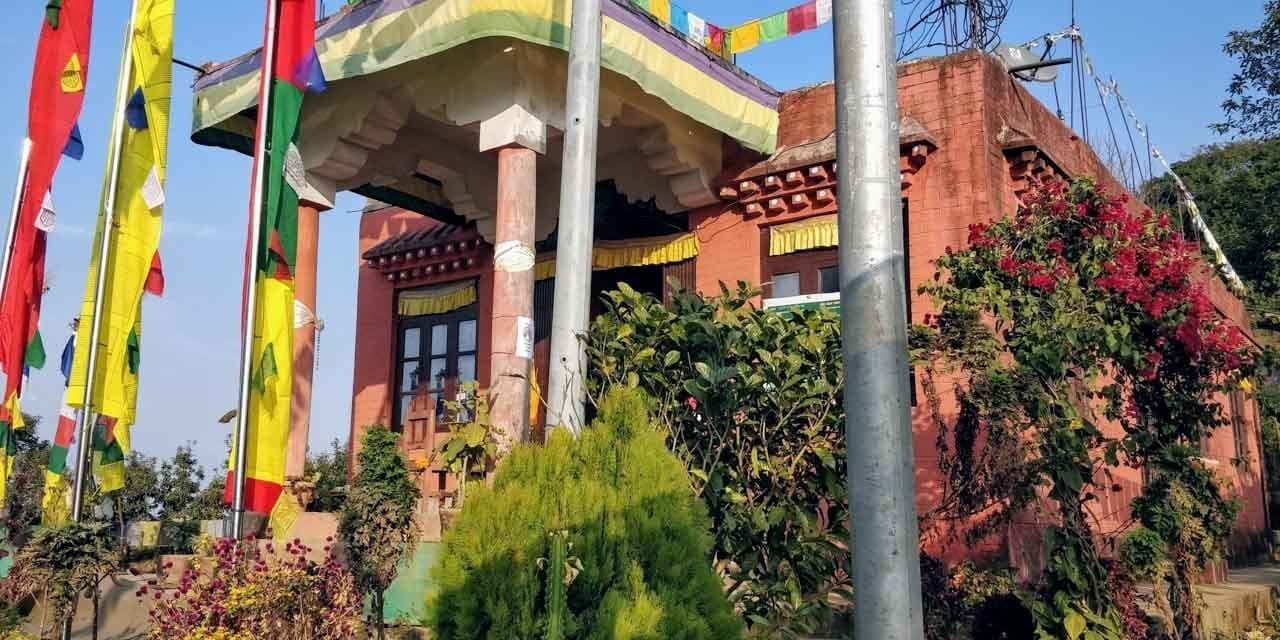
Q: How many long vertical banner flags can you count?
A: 3